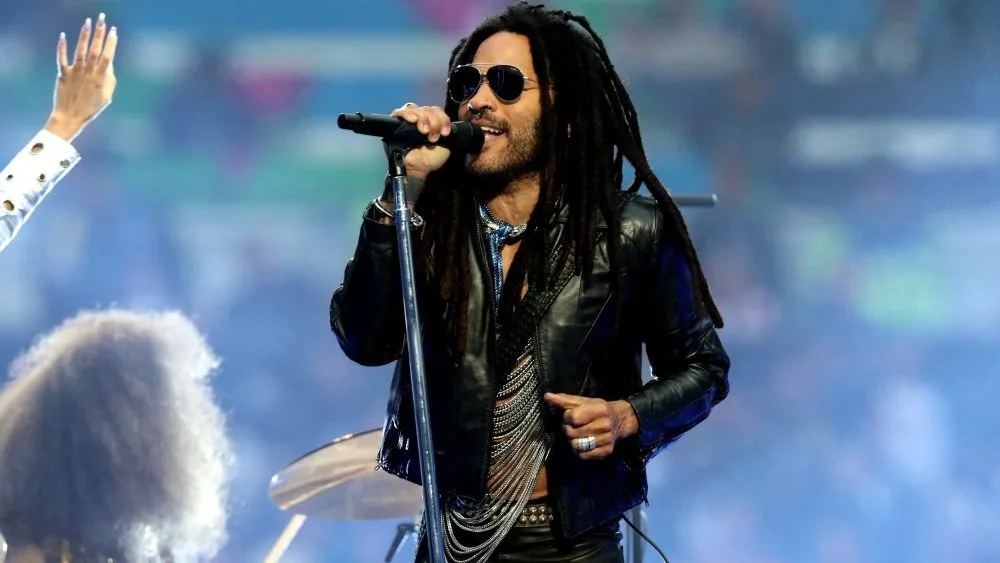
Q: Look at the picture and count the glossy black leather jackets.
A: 1